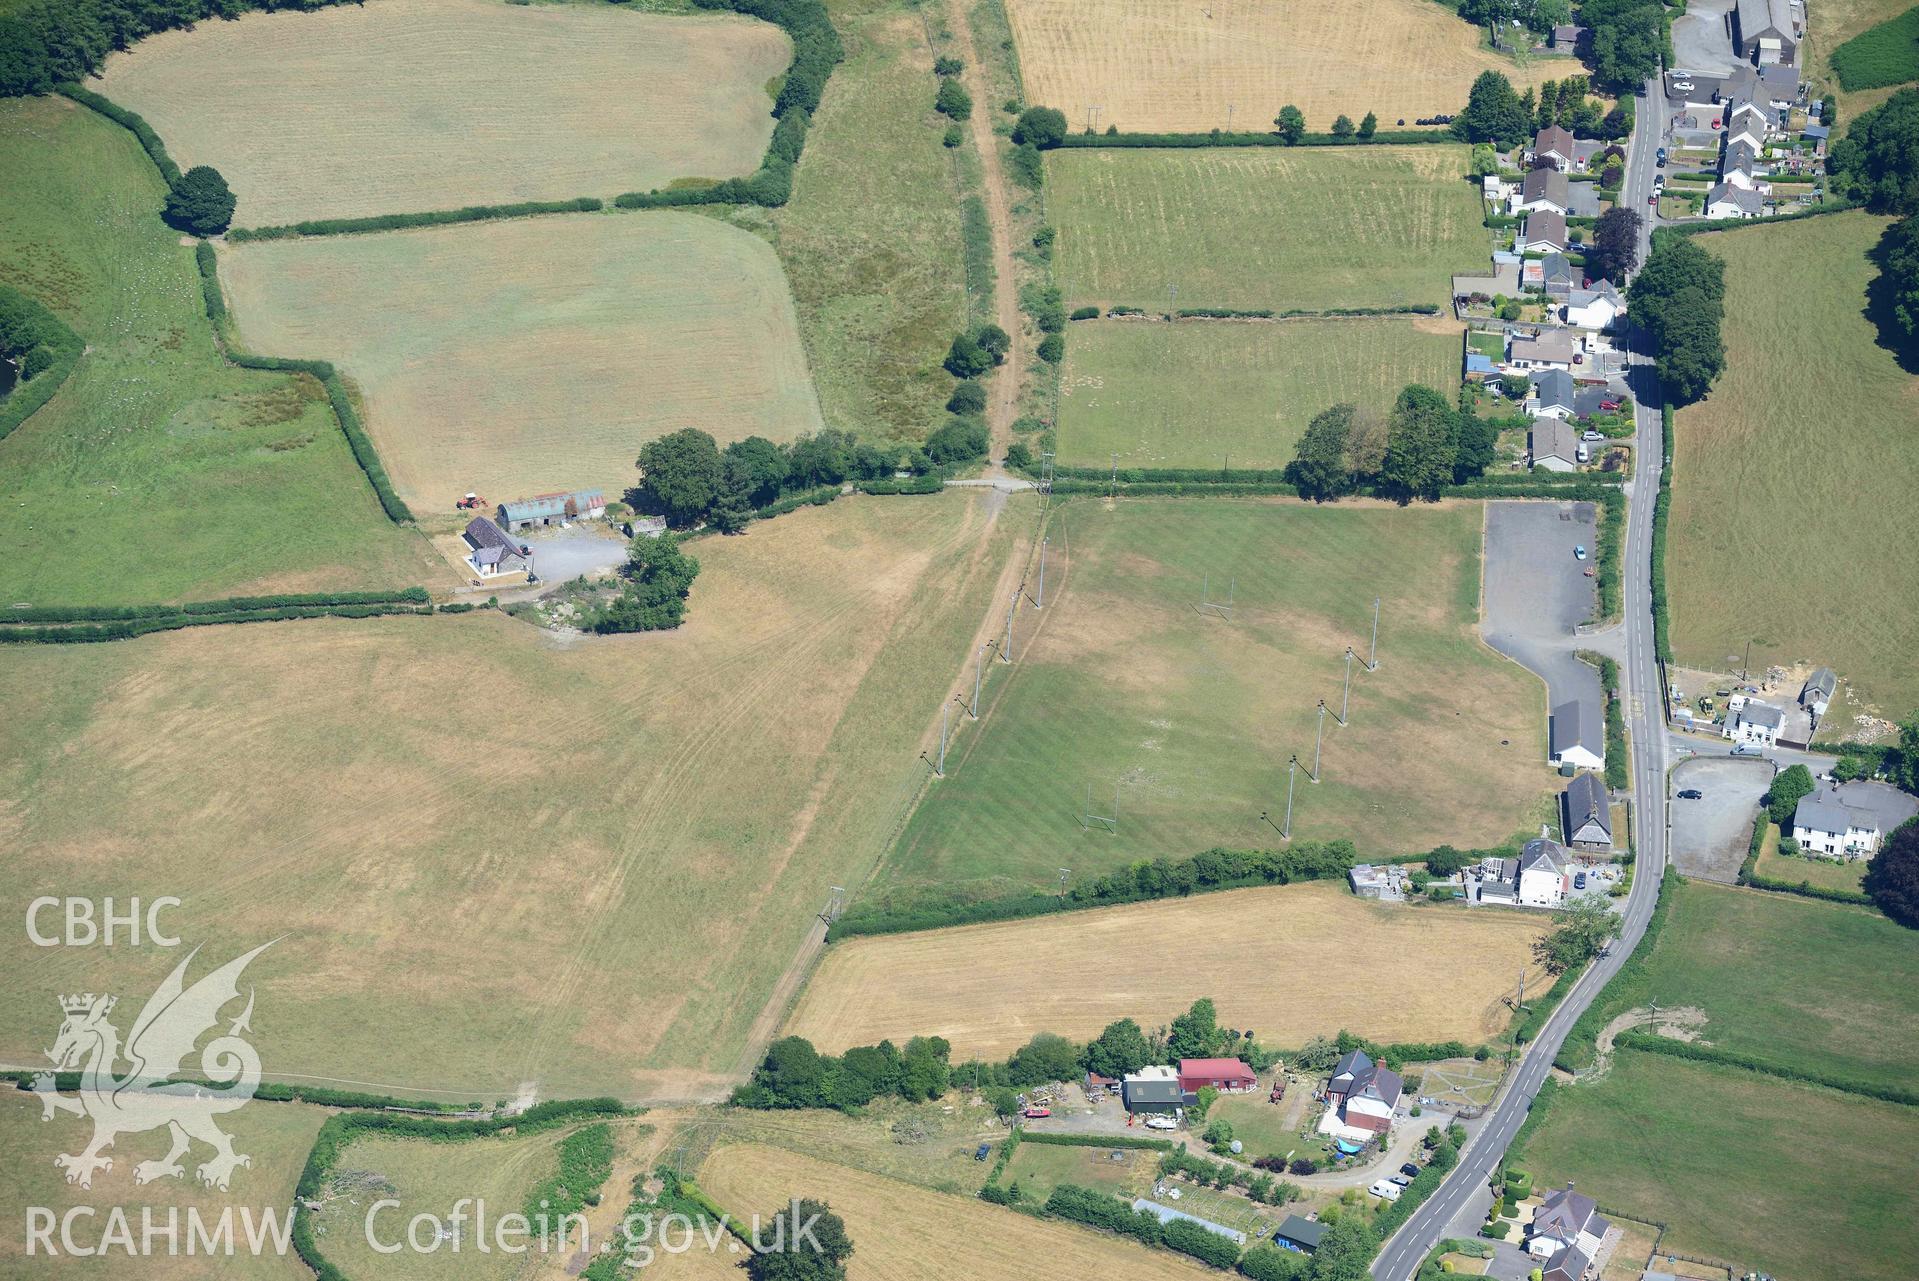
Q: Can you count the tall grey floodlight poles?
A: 8